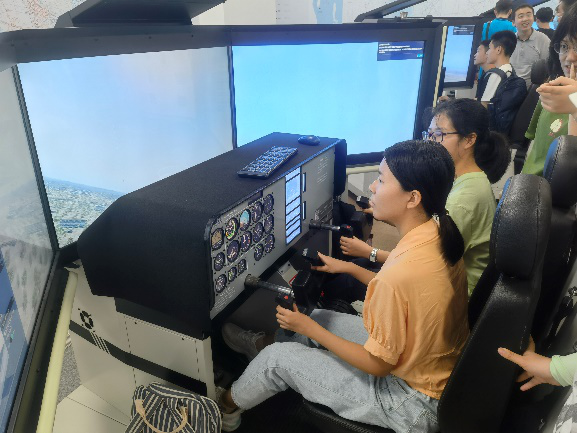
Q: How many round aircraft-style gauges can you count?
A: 15